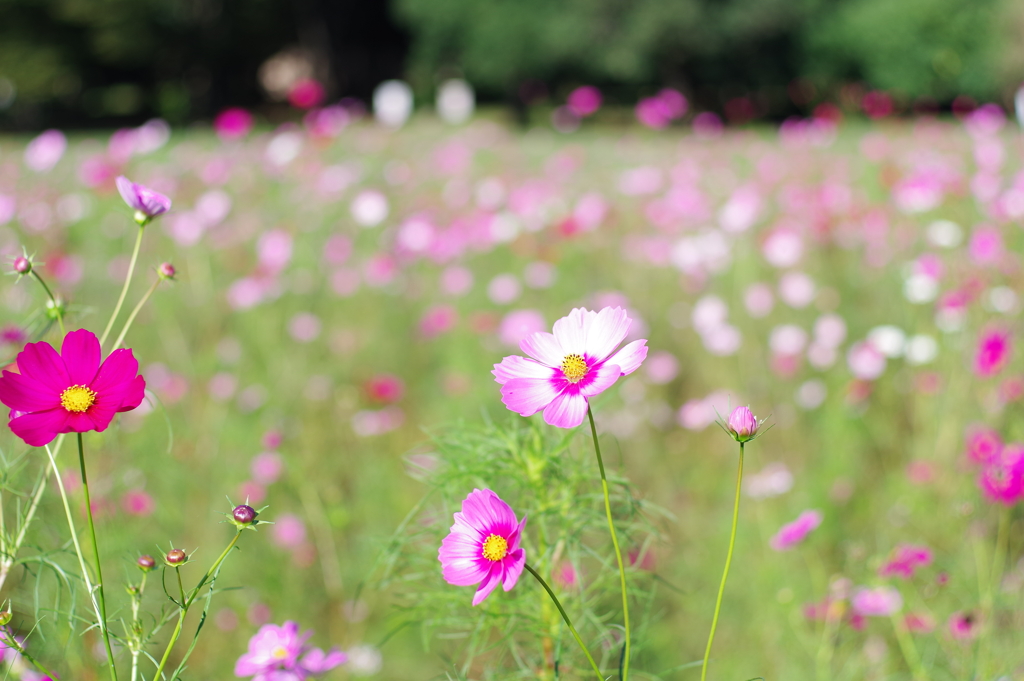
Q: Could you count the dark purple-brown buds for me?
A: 3